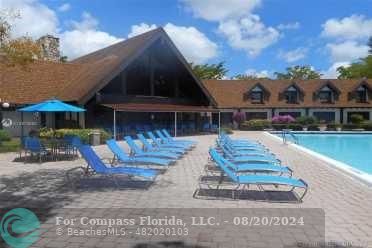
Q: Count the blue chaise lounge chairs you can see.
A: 14